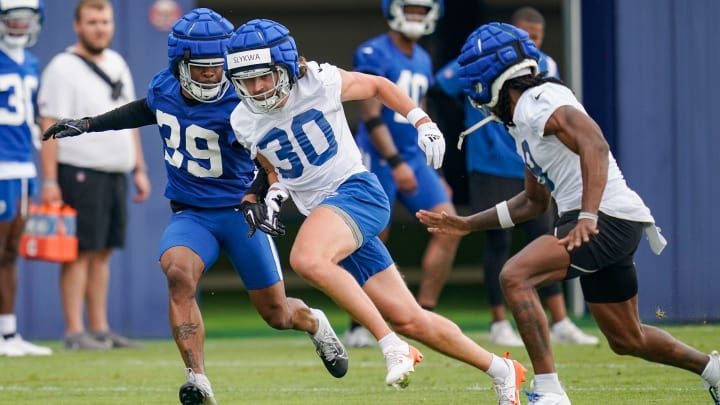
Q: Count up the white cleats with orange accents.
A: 2